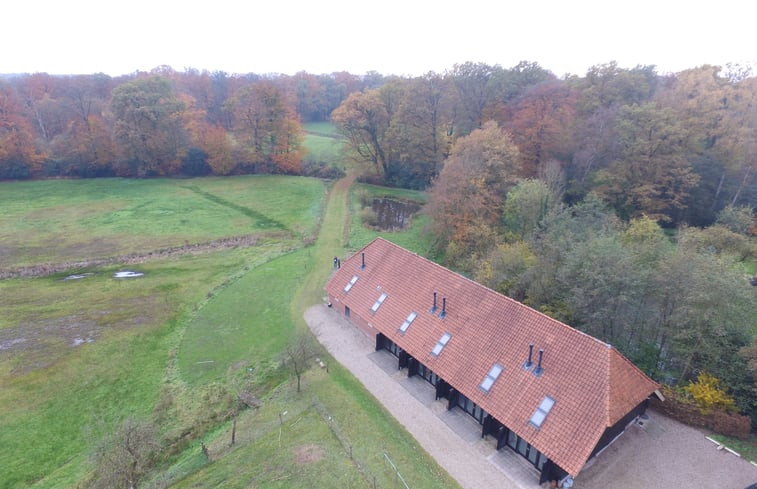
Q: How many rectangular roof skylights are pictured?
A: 6